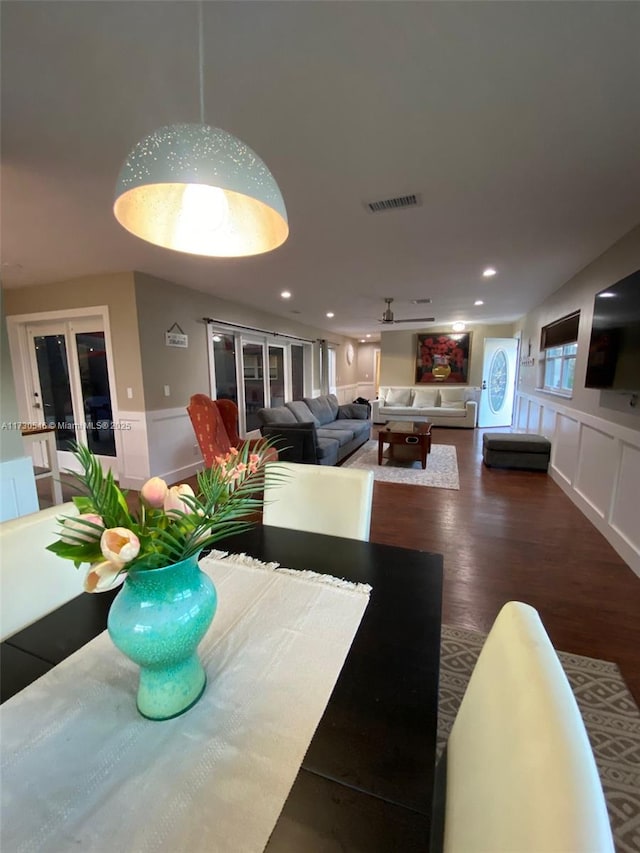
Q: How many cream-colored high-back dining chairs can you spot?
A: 3